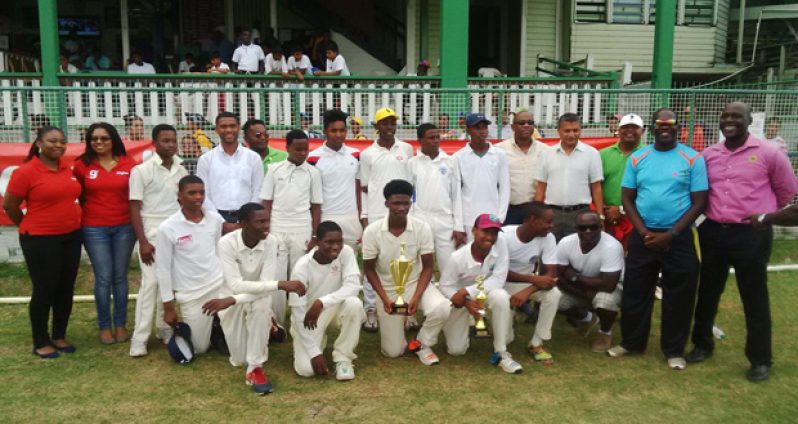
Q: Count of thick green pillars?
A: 3